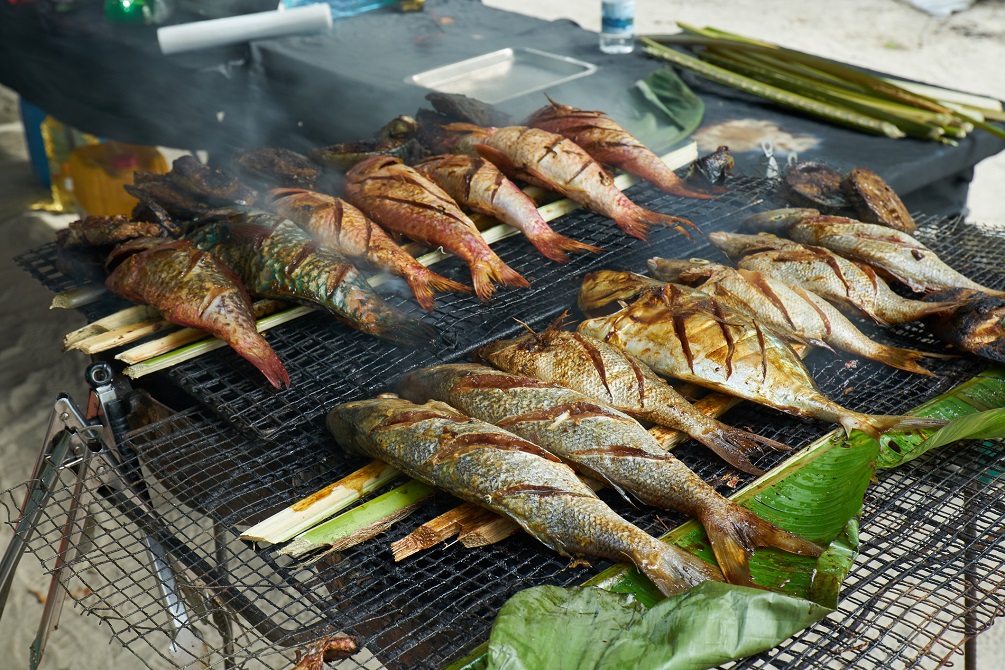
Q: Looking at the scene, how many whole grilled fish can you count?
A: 14